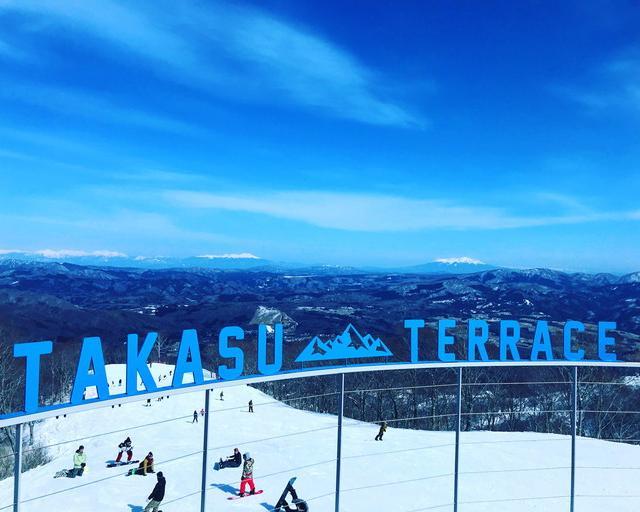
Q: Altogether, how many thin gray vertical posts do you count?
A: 5